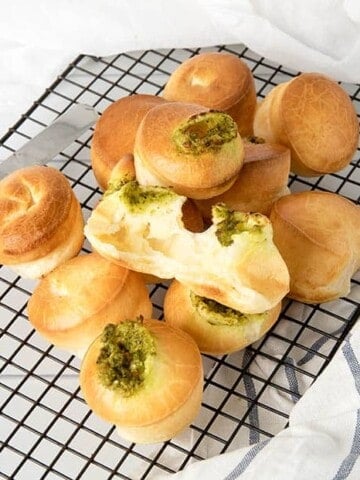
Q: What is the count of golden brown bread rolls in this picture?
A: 11